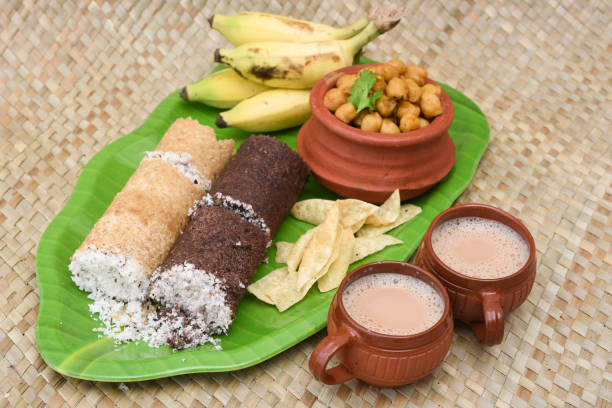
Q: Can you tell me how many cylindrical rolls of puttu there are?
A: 2